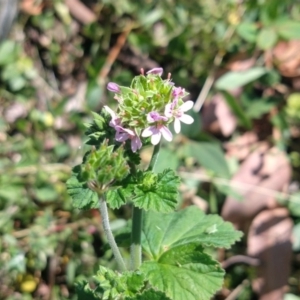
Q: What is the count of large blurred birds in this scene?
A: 0